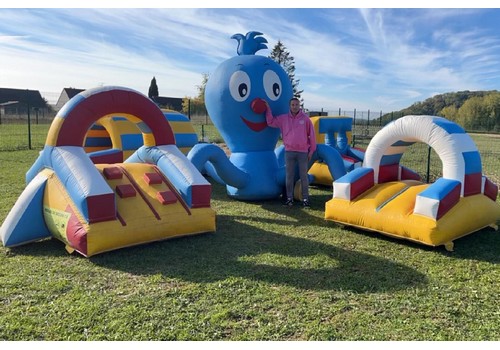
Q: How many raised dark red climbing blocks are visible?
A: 4